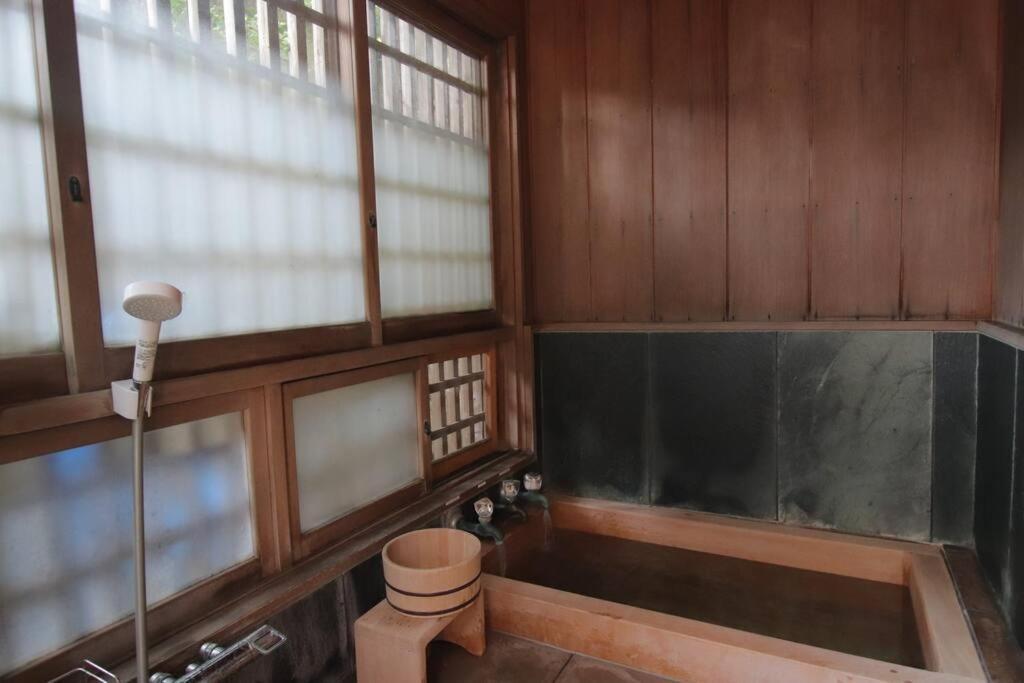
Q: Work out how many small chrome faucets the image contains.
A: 3